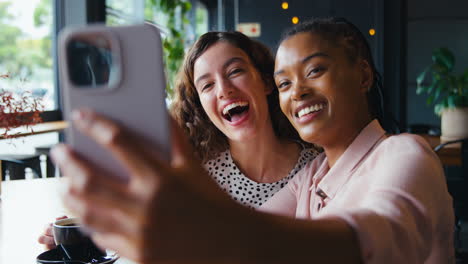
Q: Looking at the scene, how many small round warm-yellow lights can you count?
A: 3